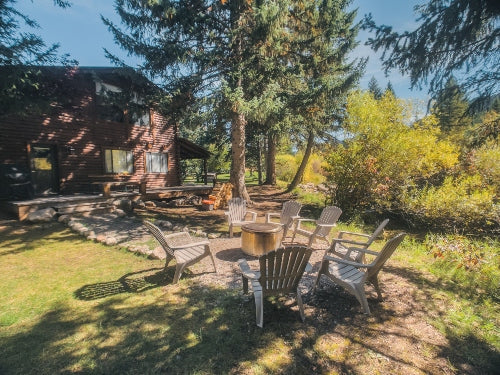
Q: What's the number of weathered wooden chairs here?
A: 7